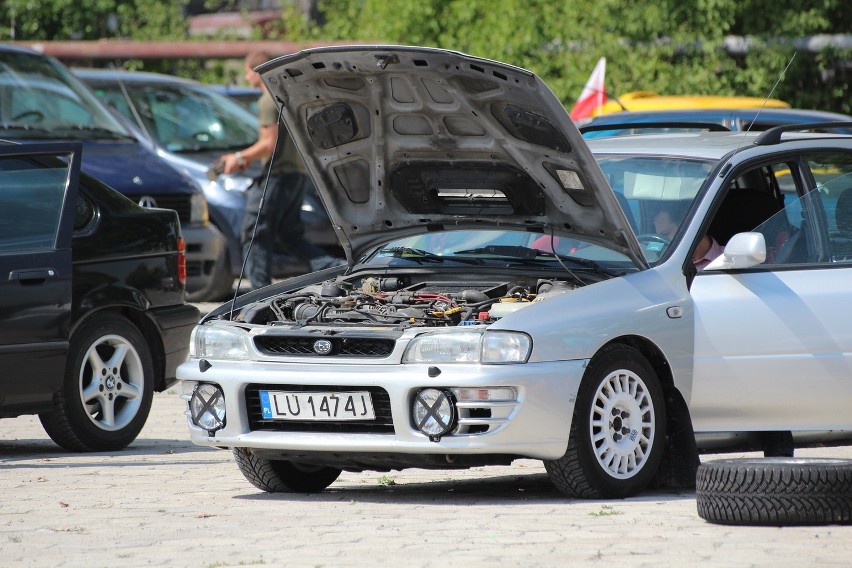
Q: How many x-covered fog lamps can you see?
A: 2